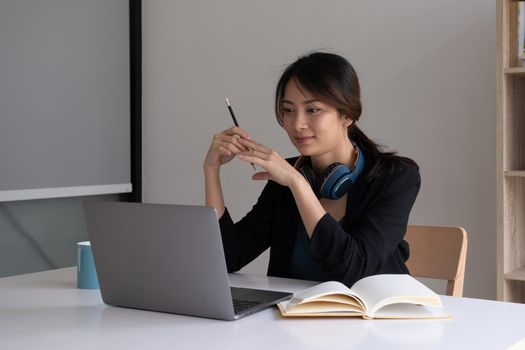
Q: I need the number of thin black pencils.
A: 1